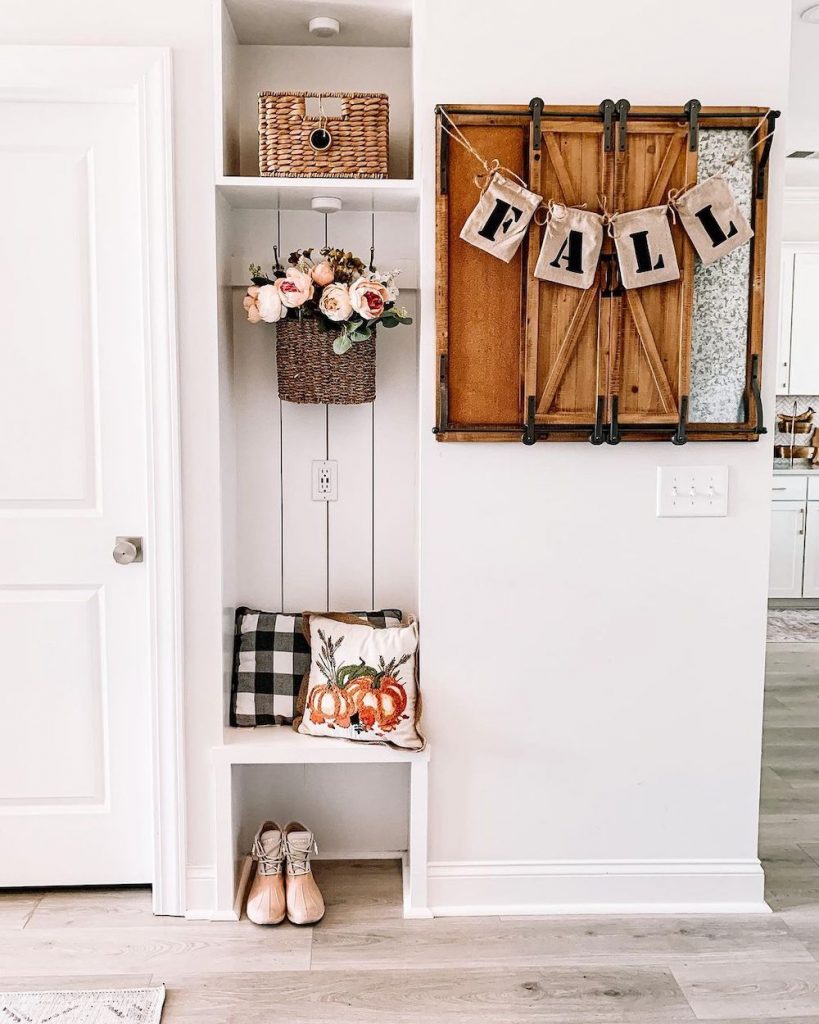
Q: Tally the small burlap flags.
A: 4